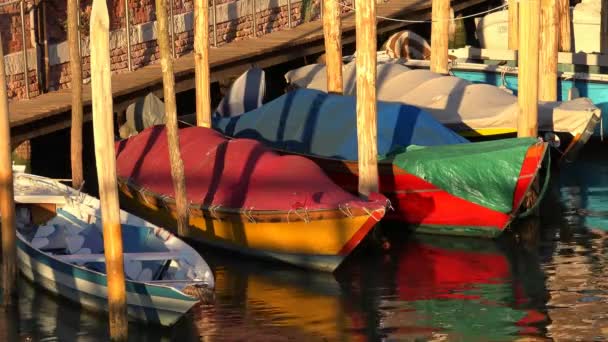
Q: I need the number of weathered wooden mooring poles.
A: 12